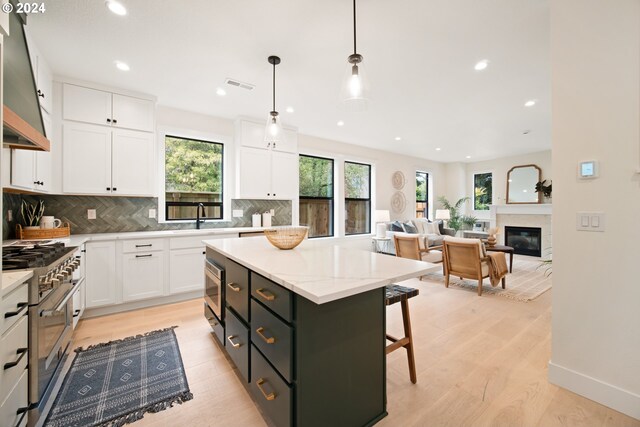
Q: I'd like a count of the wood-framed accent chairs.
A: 2